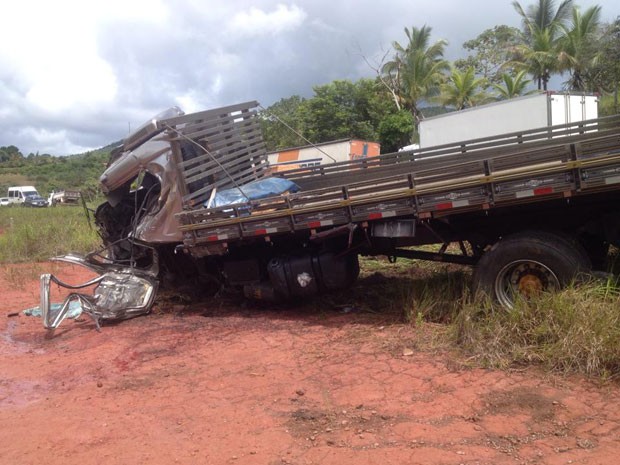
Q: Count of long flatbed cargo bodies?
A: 1